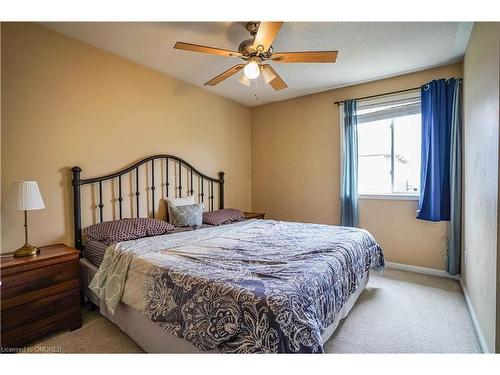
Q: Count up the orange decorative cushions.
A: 0